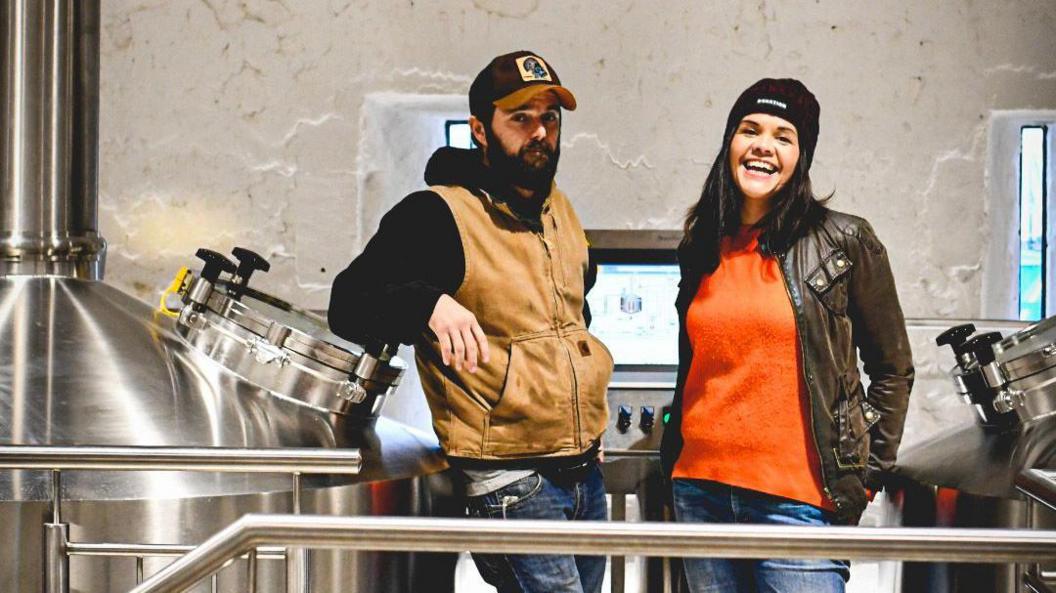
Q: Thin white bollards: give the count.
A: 0